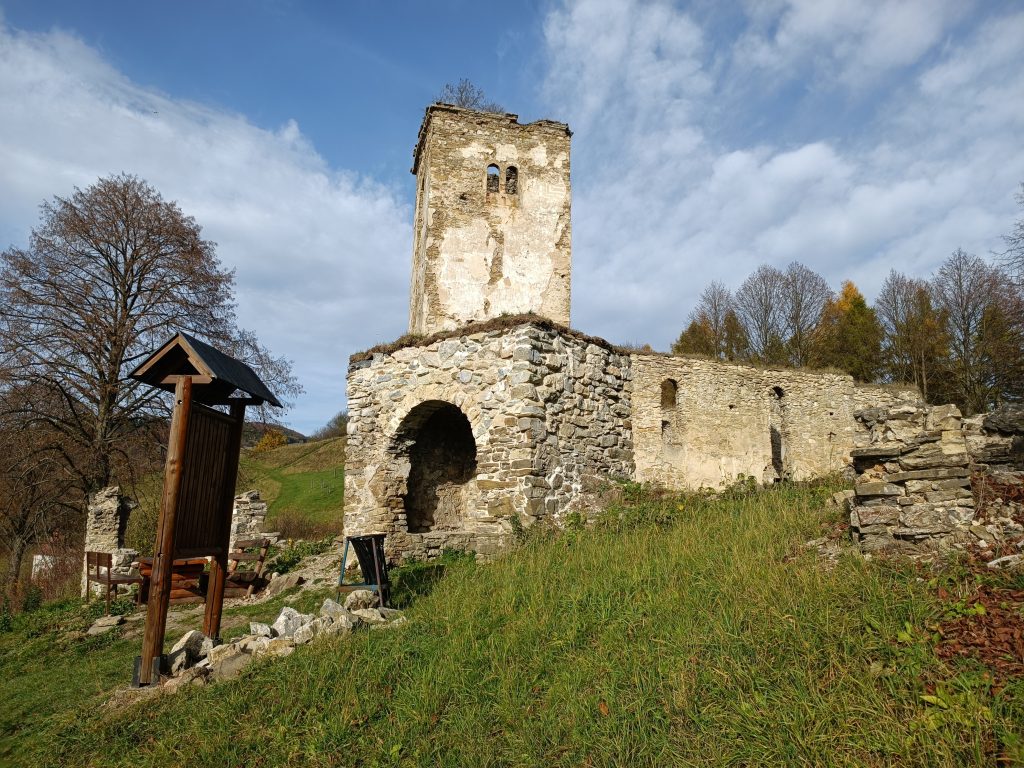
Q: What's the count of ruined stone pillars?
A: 2